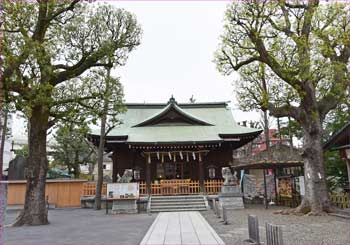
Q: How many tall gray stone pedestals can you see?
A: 2